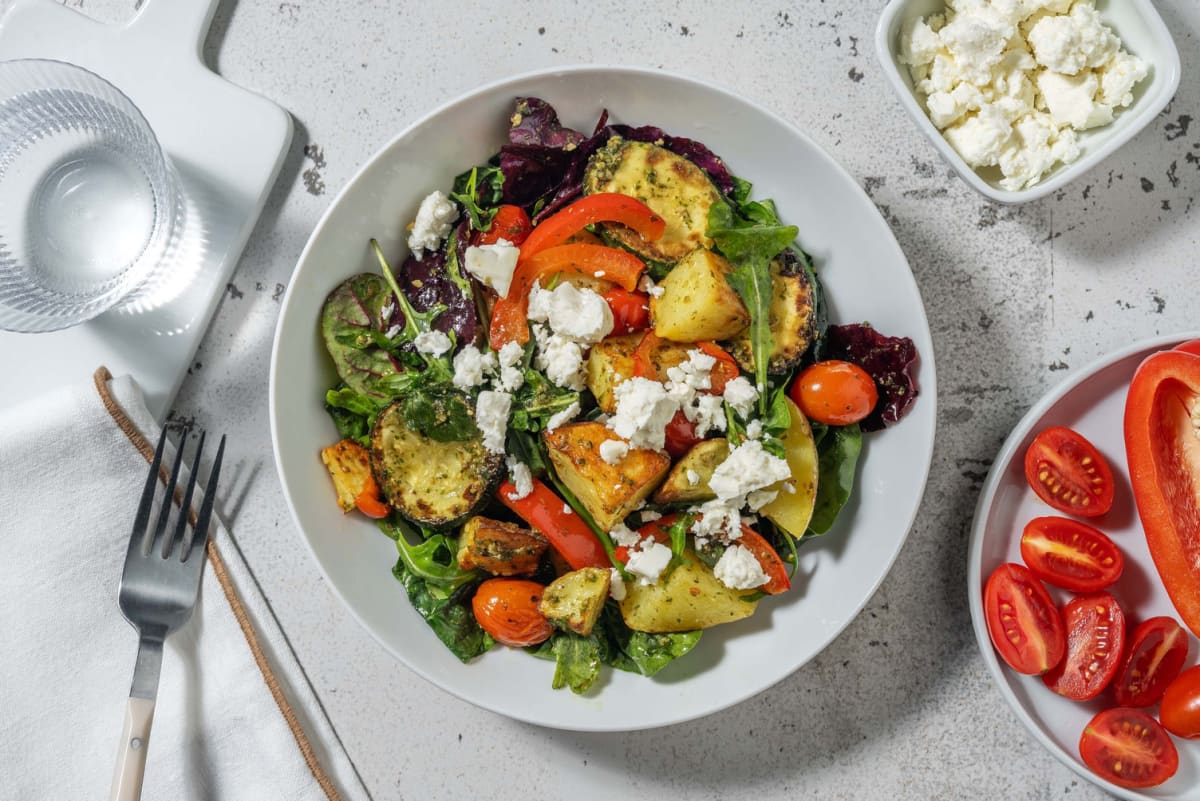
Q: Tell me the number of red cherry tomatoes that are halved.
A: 6